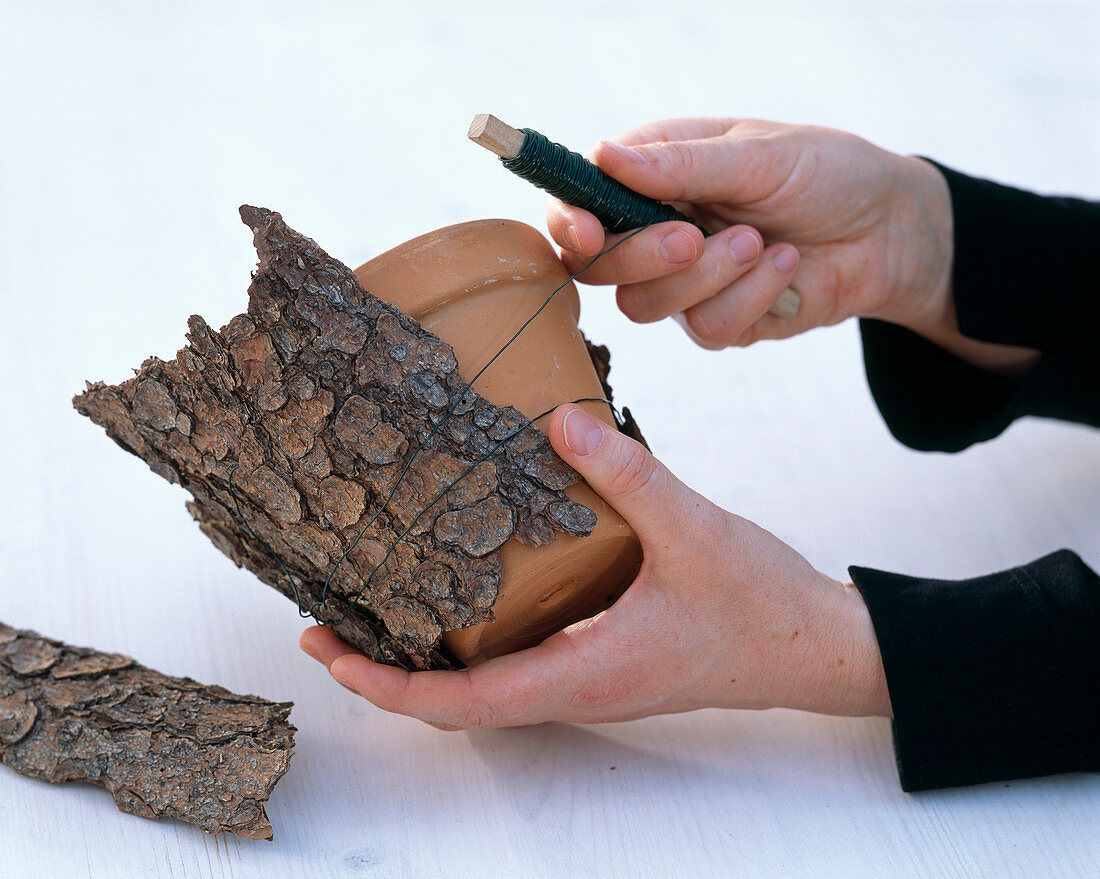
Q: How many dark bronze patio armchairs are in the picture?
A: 0